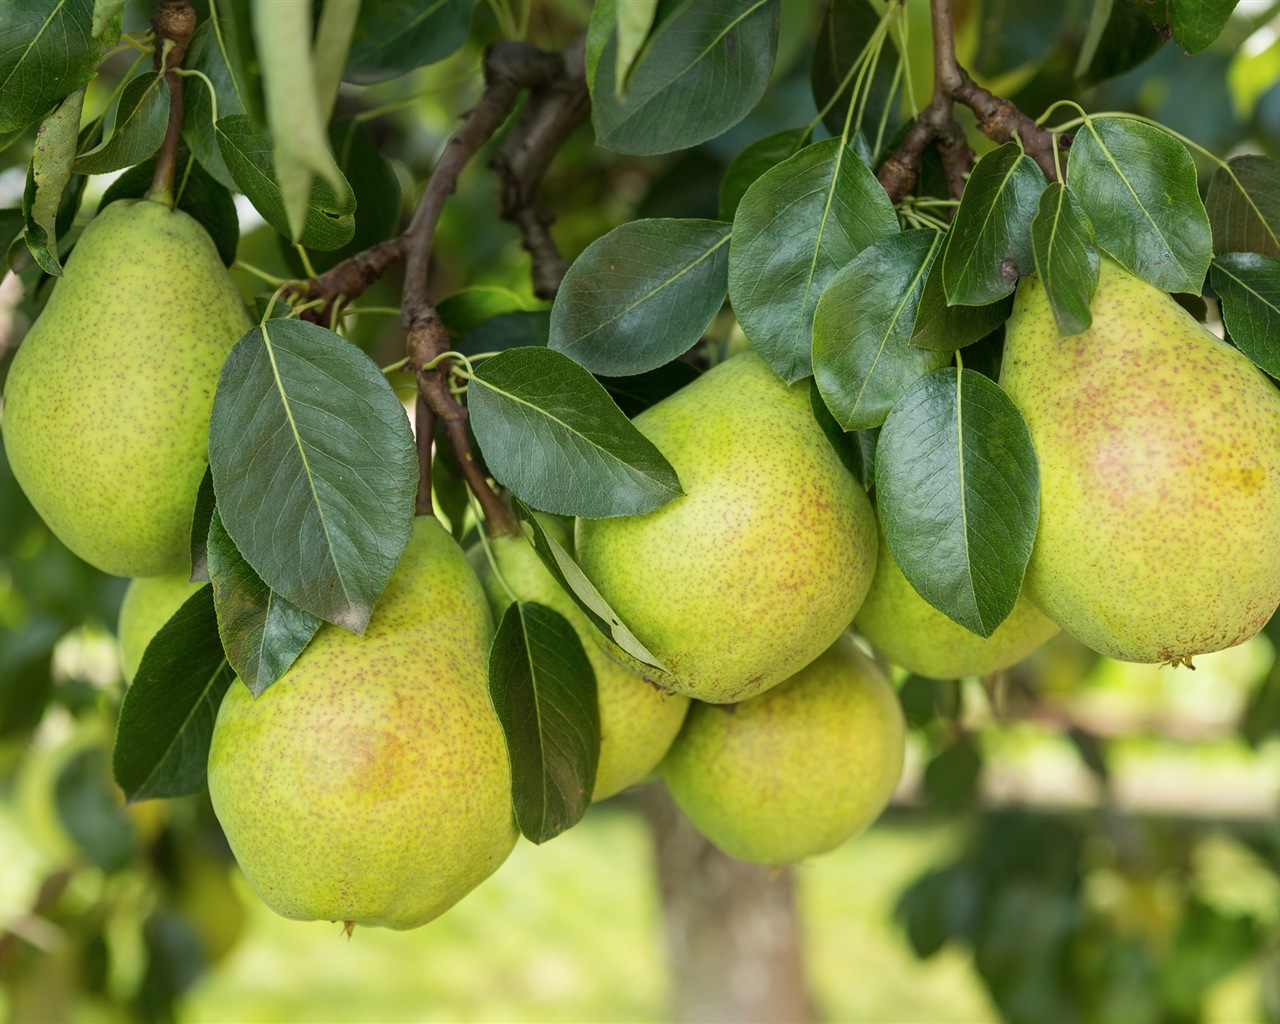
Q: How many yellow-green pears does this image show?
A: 8